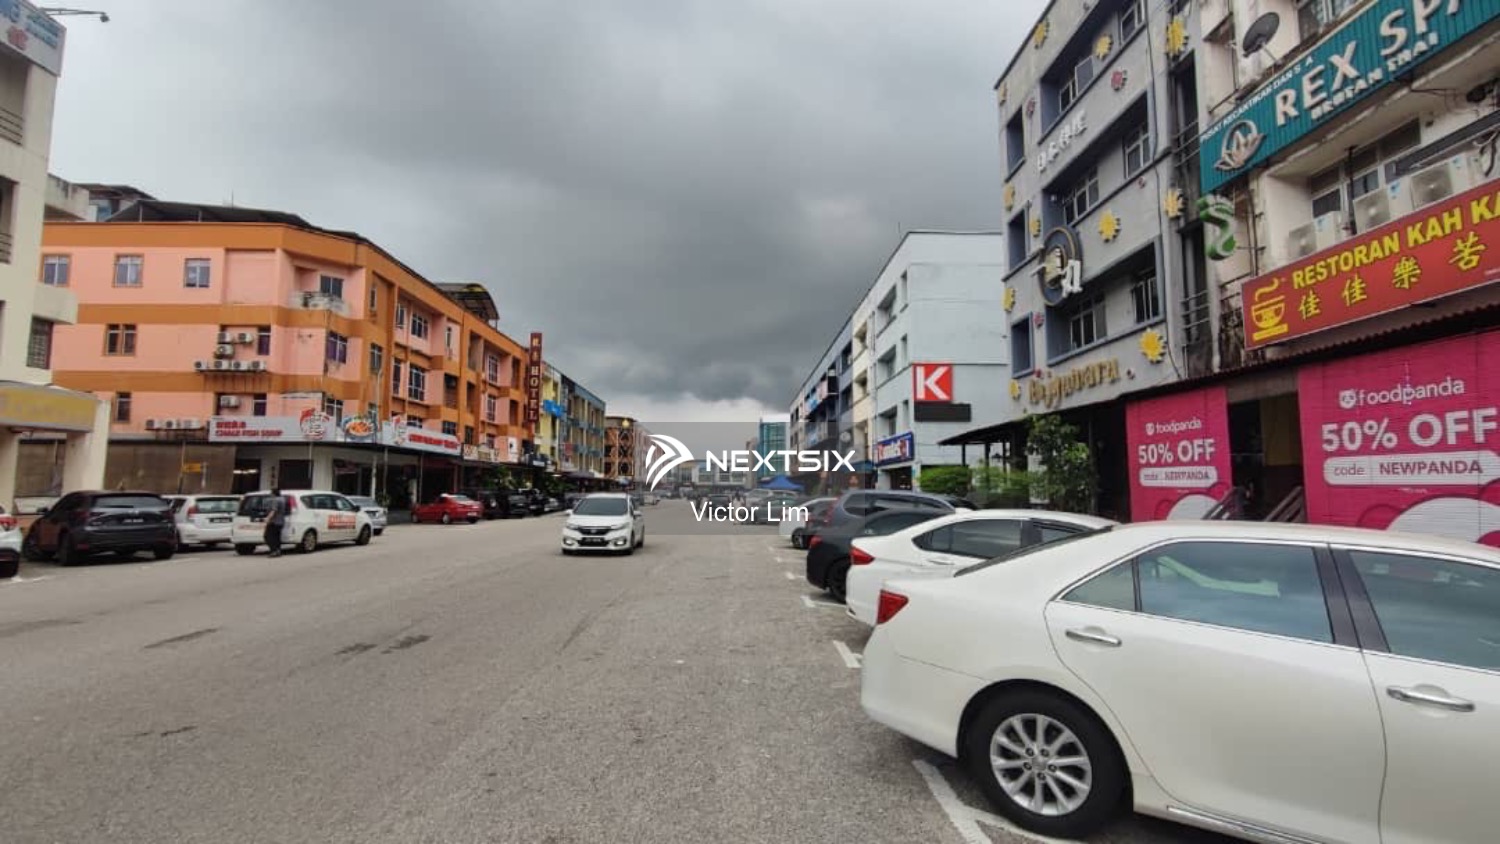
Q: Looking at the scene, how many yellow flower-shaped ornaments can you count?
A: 11